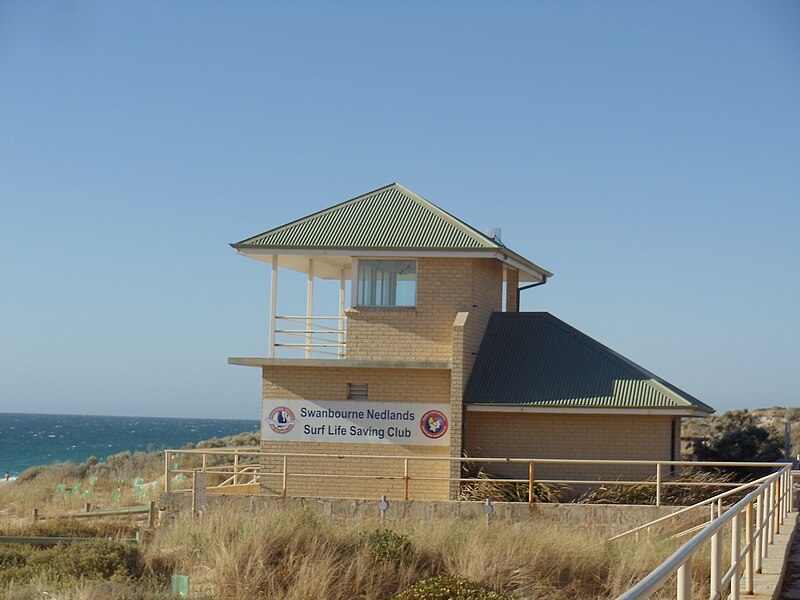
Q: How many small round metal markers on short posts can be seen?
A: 2